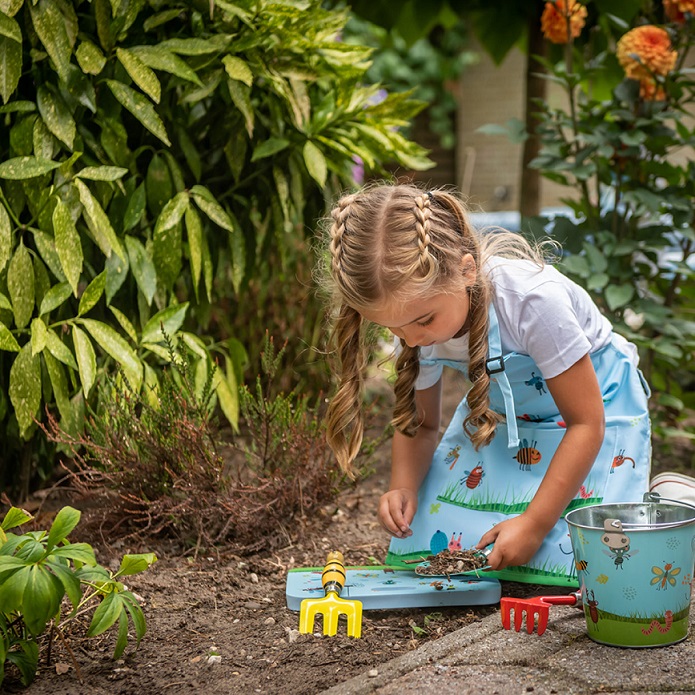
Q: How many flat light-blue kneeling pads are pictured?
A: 1